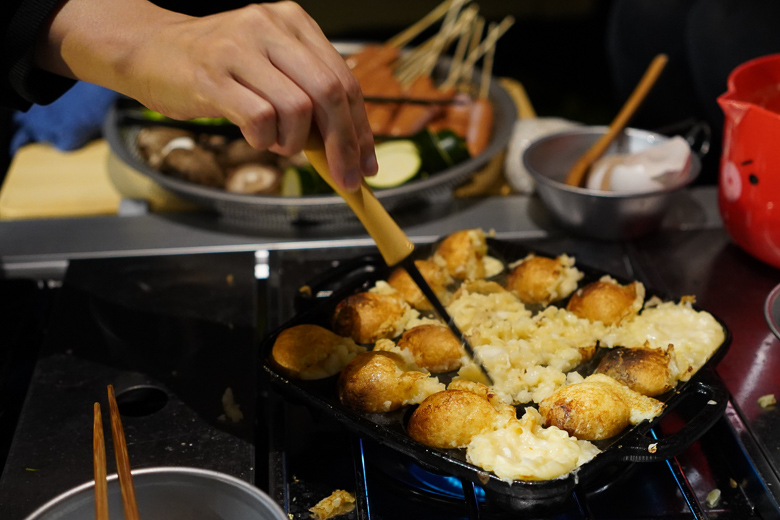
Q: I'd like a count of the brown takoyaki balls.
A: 11